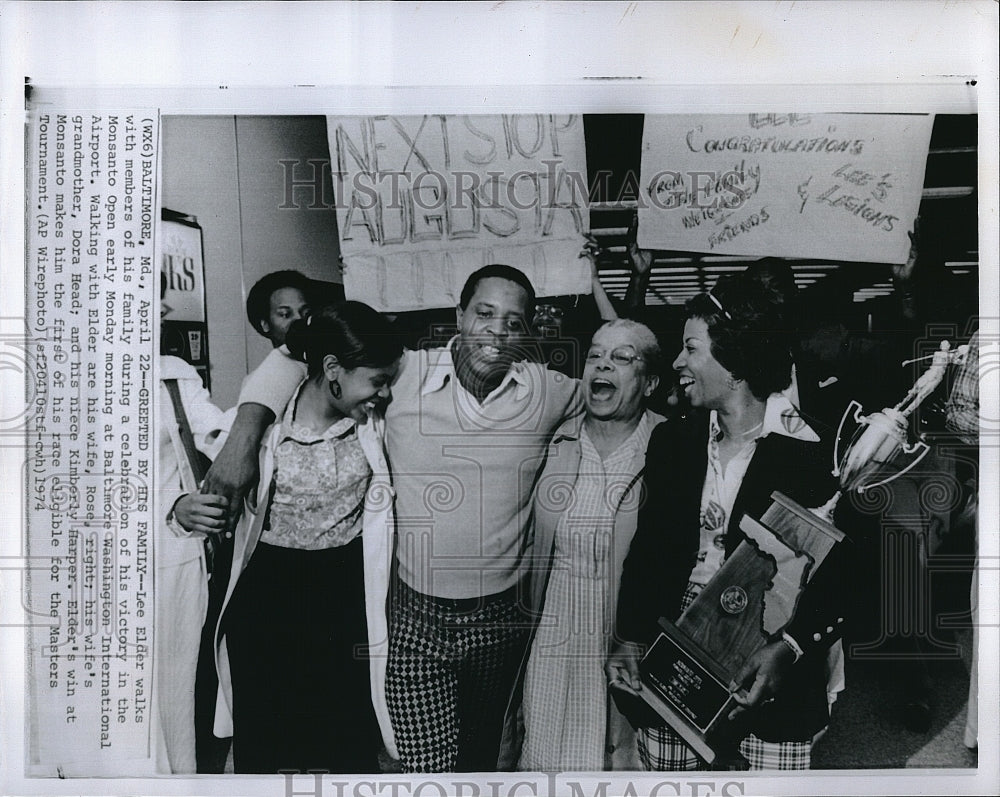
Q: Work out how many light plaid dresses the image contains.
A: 1